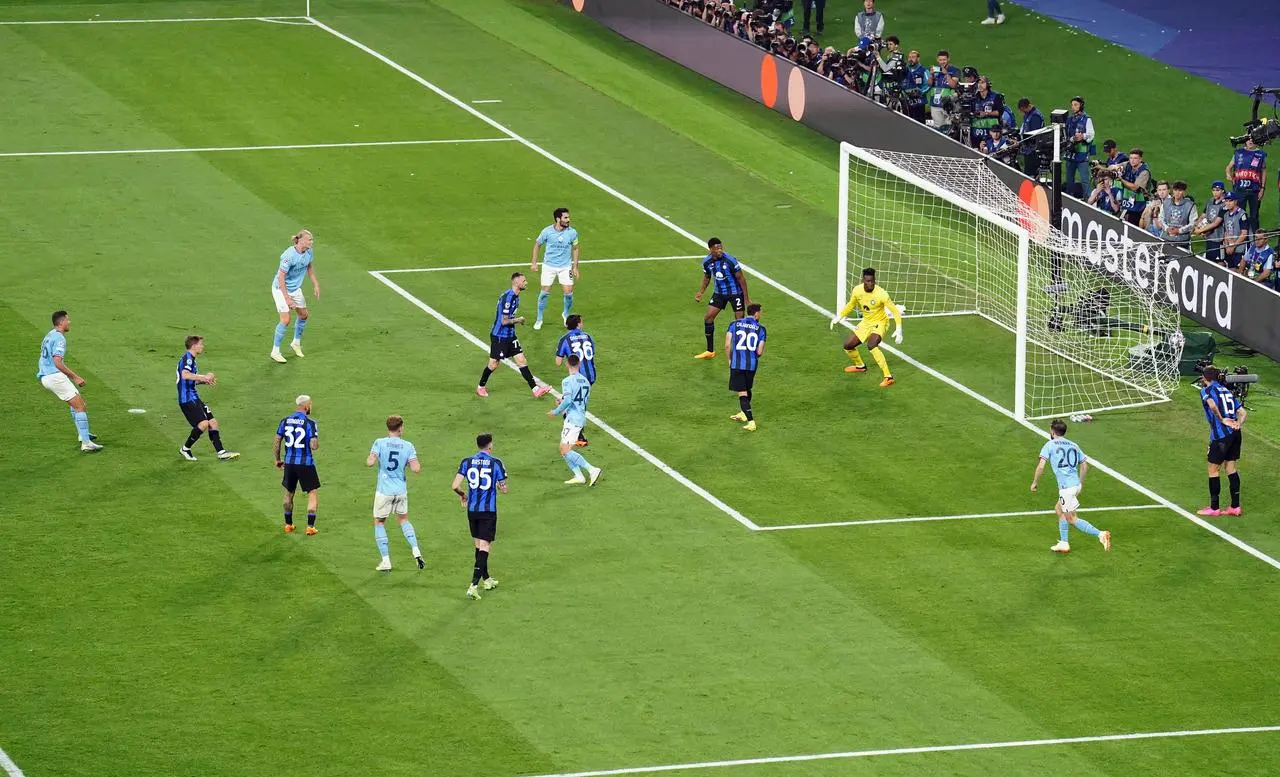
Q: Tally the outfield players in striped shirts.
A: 8